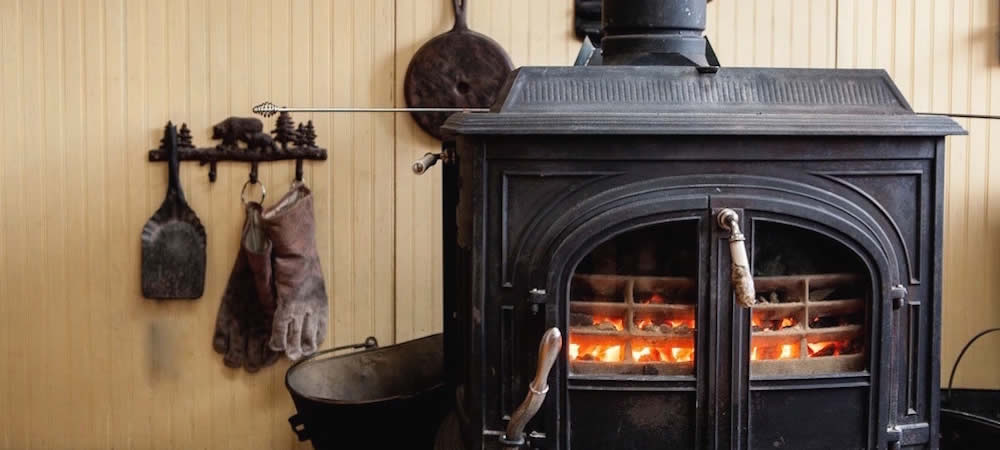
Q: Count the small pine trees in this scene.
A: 5